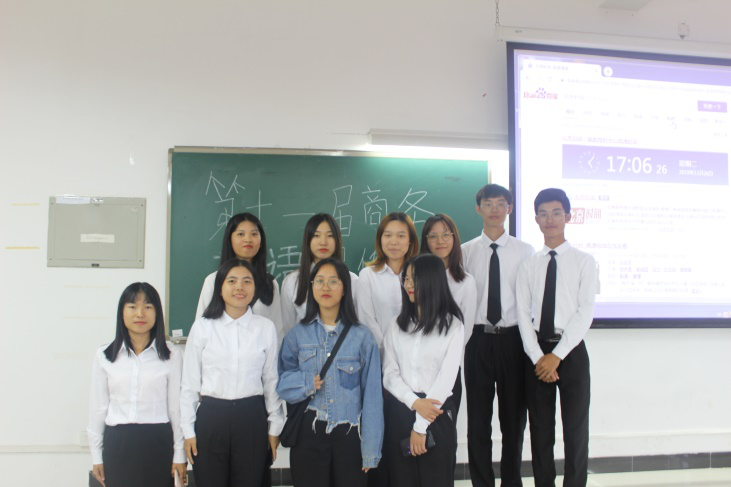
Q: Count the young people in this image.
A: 10